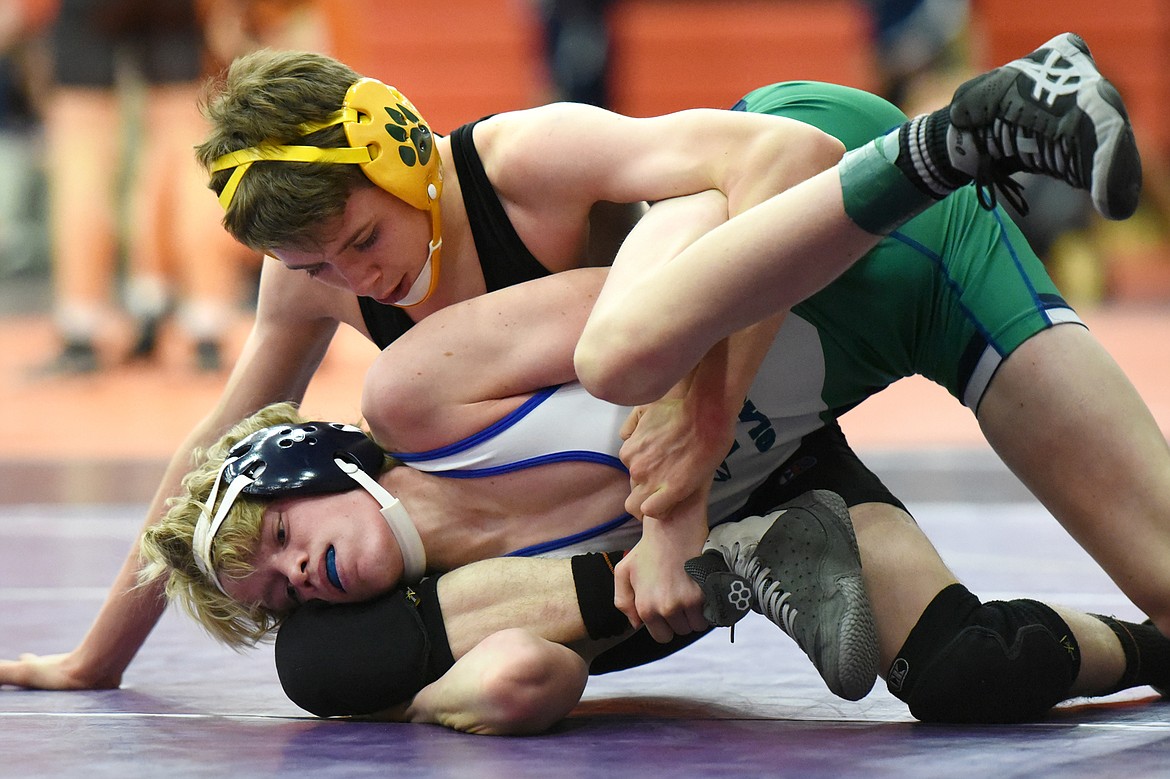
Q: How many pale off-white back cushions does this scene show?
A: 0